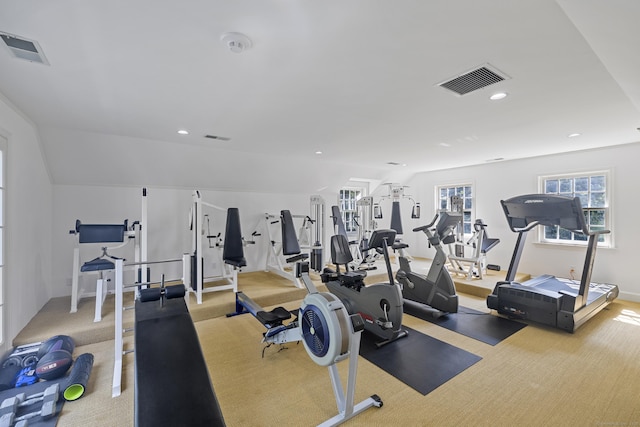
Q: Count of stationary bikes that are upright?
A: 1